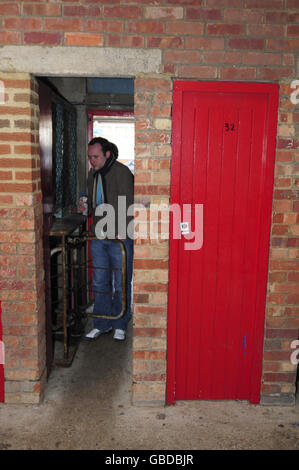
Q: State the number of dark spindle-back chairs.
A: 0